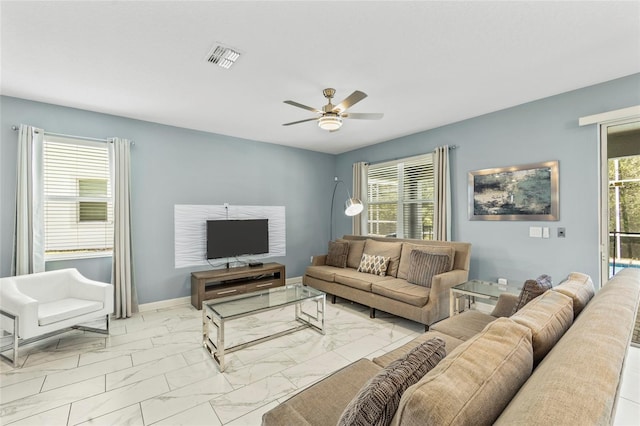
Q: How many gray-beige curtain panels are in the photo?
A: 4